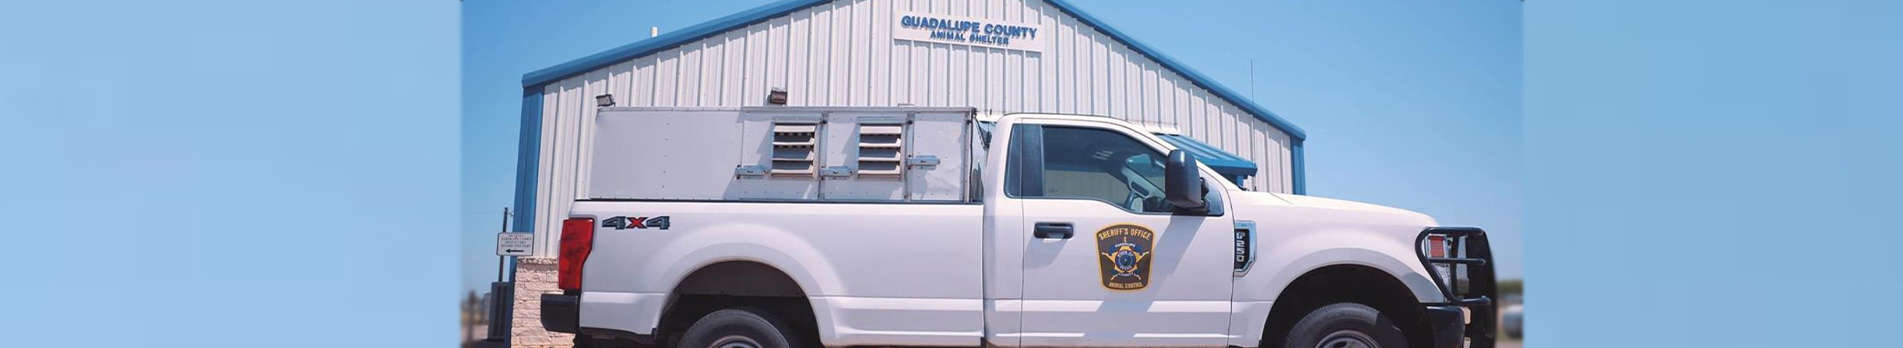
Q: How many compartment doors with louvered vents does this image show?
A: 2